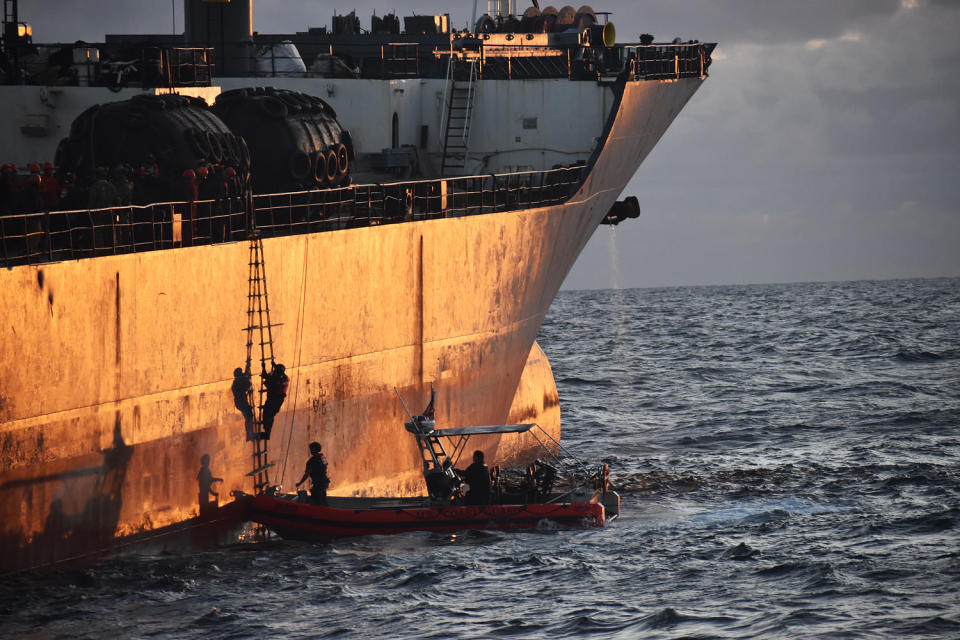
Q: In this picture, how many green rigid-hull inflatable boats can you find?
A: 0